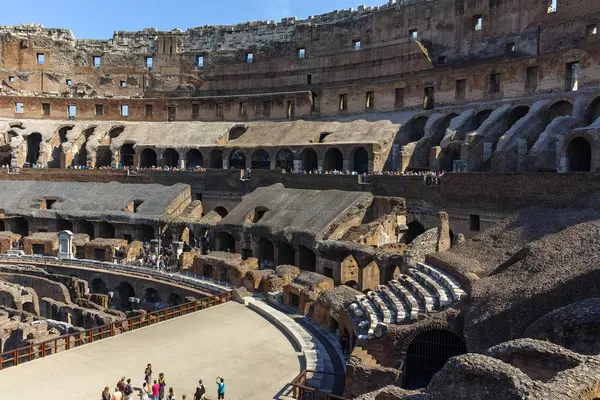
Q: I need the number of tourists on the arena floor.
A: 13